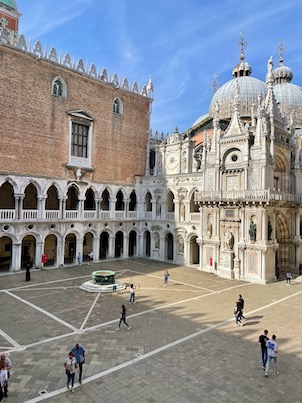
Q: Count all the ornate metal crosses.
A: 3